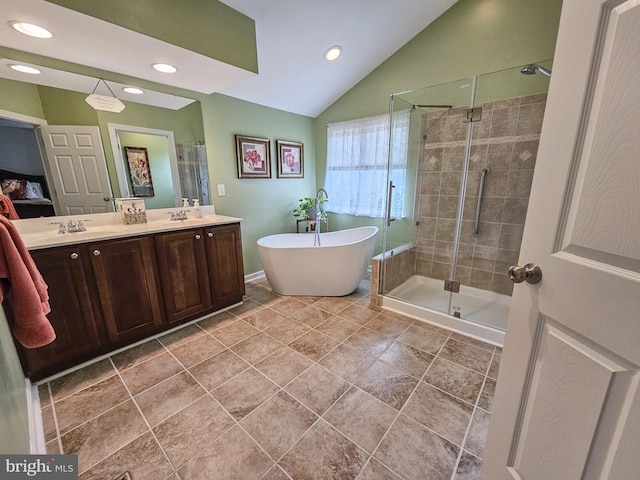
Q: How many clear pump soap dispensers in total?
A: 1